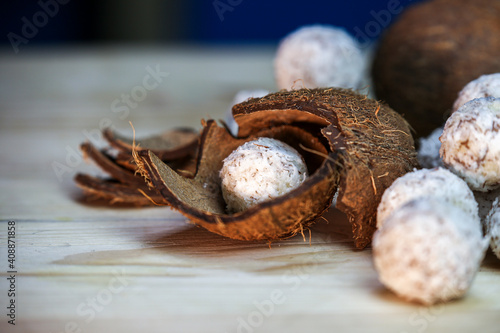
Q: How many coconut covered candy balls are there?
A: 9